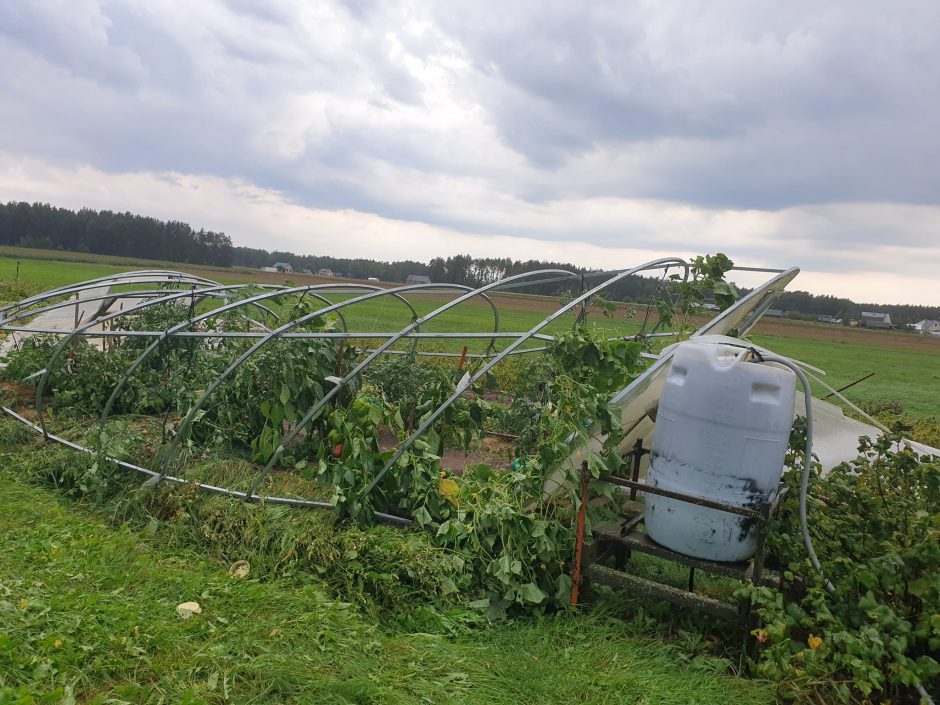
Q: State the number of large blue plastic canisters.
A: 1